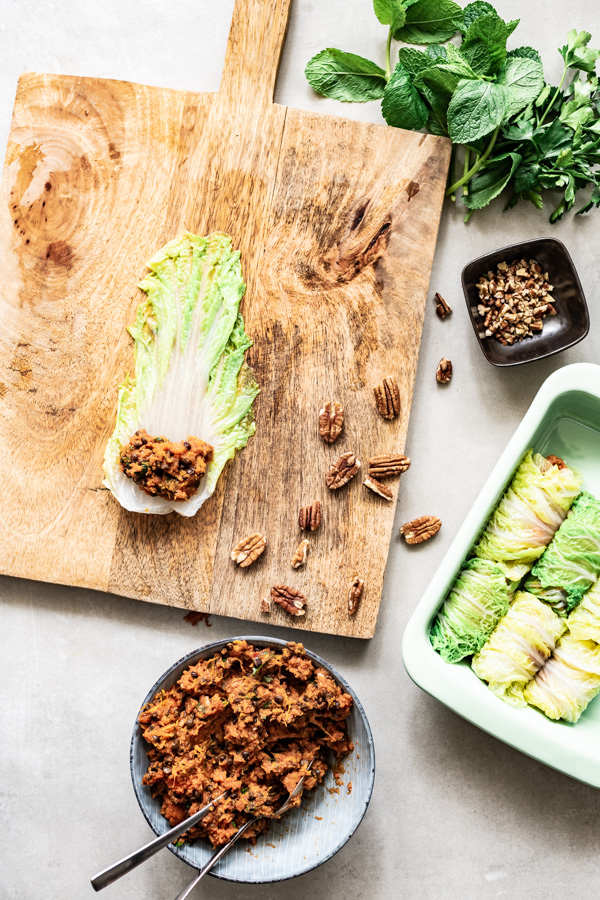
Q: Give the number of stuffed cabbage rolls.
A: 6